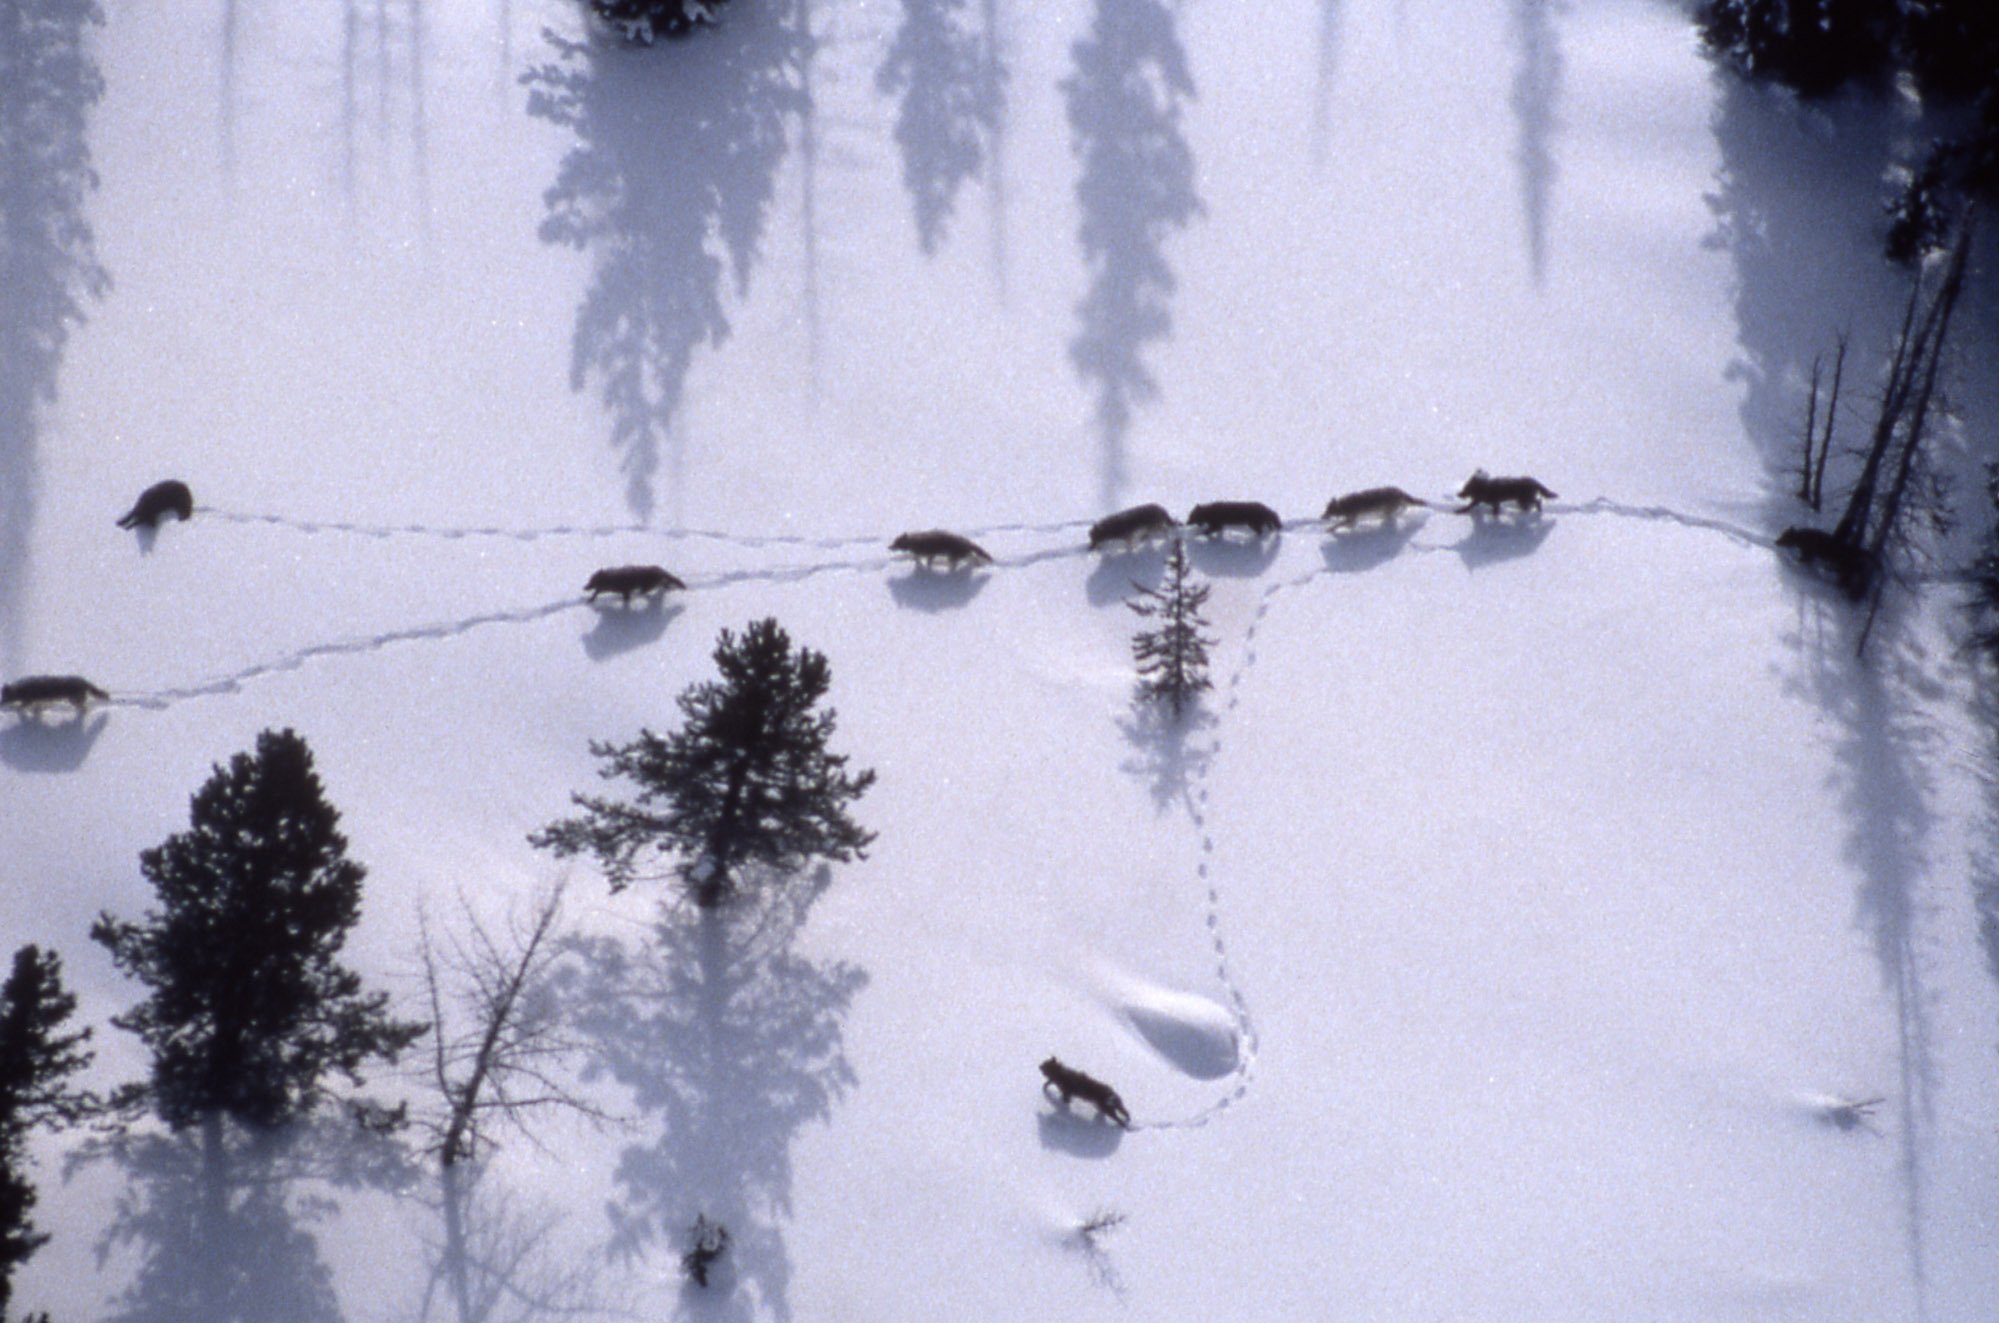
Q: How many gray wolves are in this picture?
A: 10